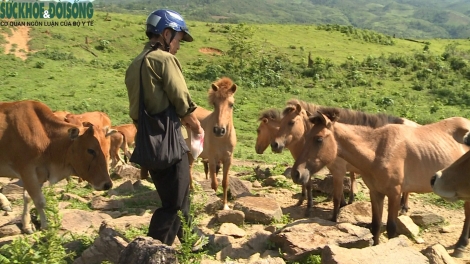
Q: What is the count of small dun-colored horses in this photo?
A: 4